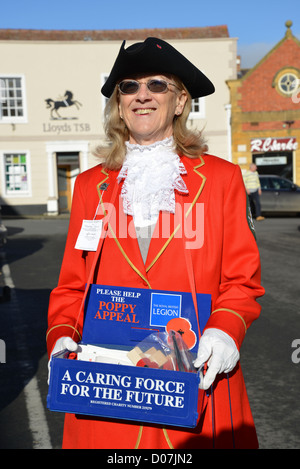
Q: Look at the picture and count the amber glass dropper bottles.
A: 0